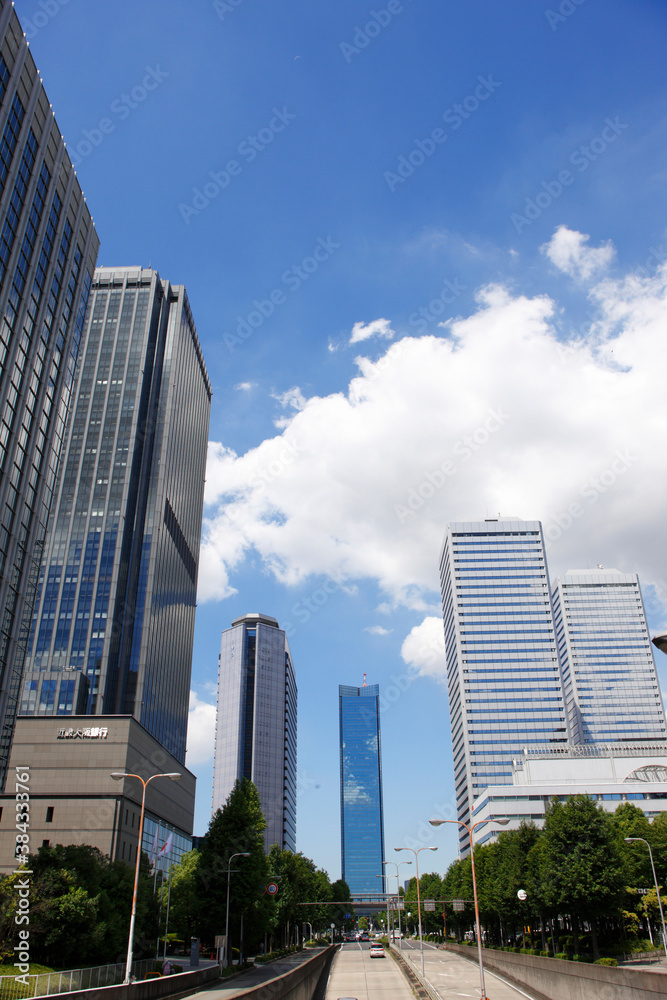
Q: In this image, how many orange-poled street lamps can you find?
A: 3